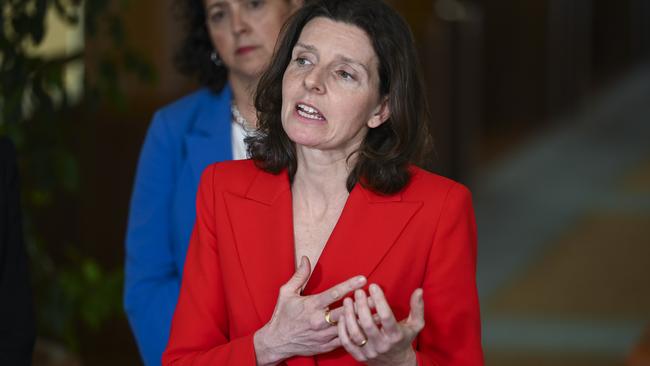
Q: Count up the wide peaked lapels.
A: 2